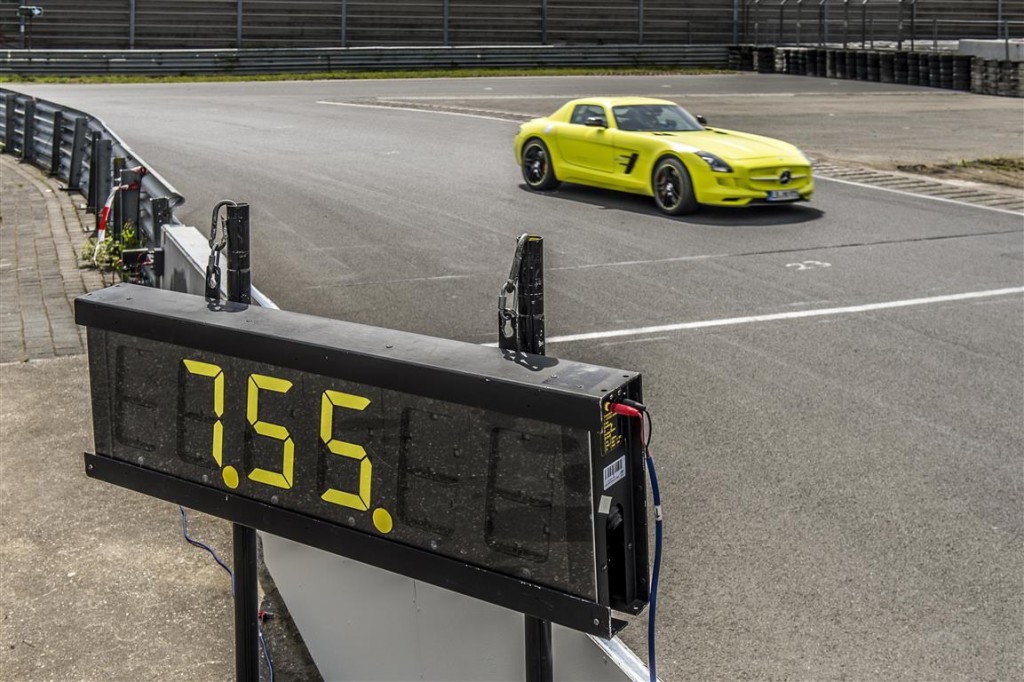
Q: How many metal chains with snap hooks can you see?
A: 2